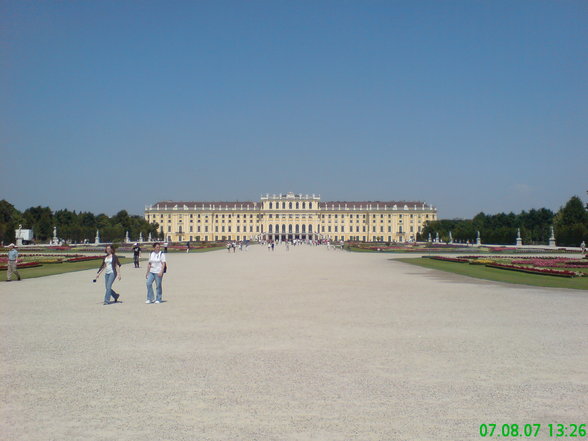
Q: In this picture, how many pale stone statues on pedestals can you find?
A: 12